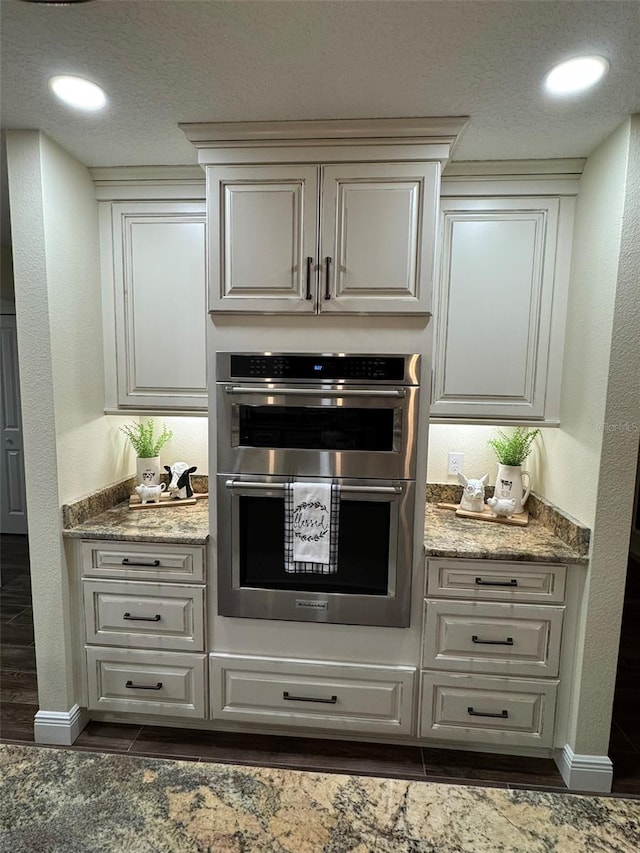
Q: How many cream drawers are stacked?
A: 6